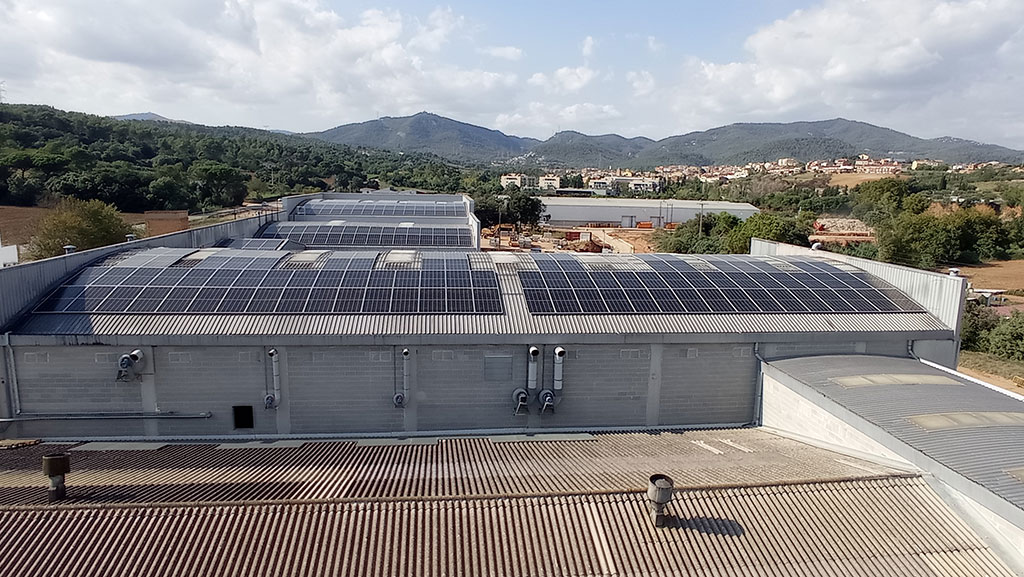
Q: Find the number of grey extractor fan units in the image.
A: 5